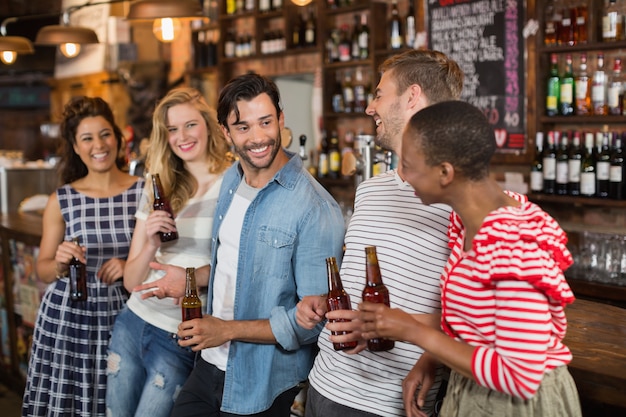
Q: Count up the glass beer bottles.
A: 5